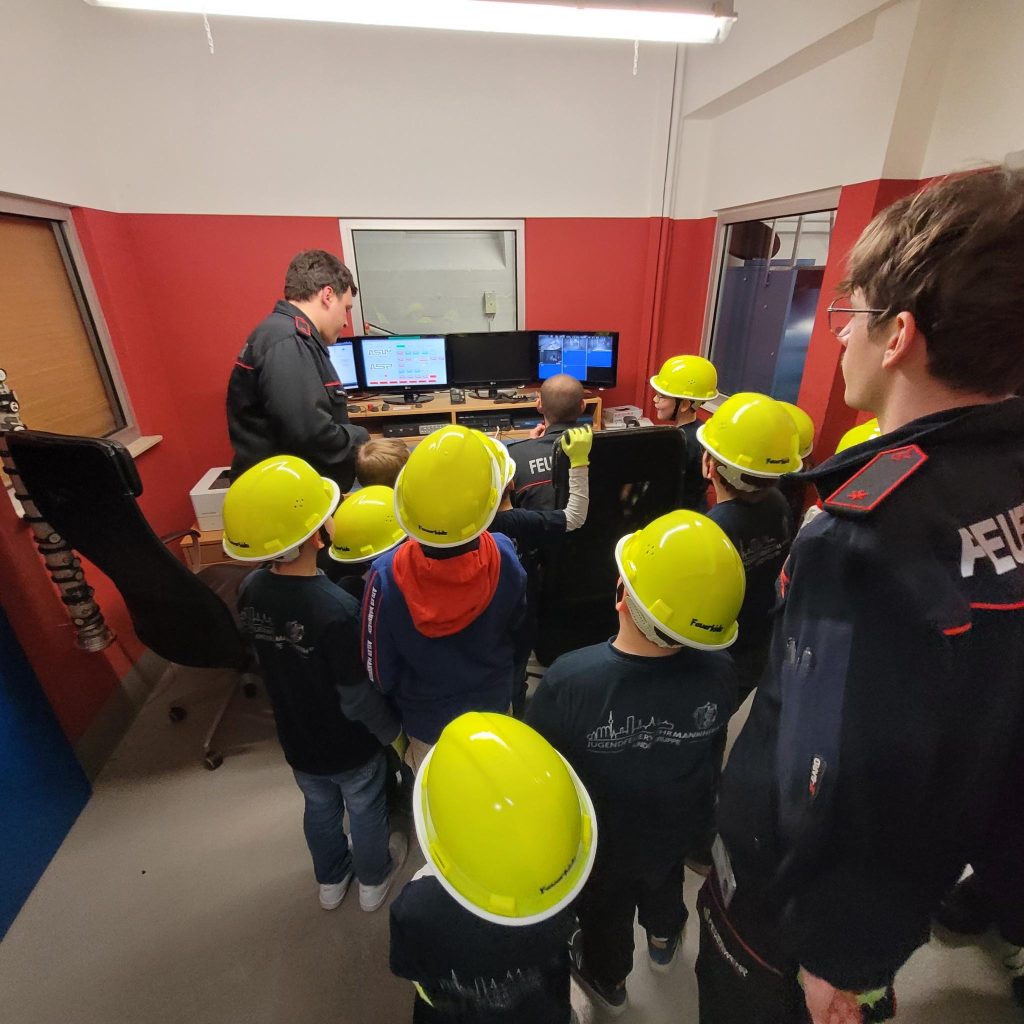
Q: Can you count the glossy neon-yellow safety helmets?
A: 10